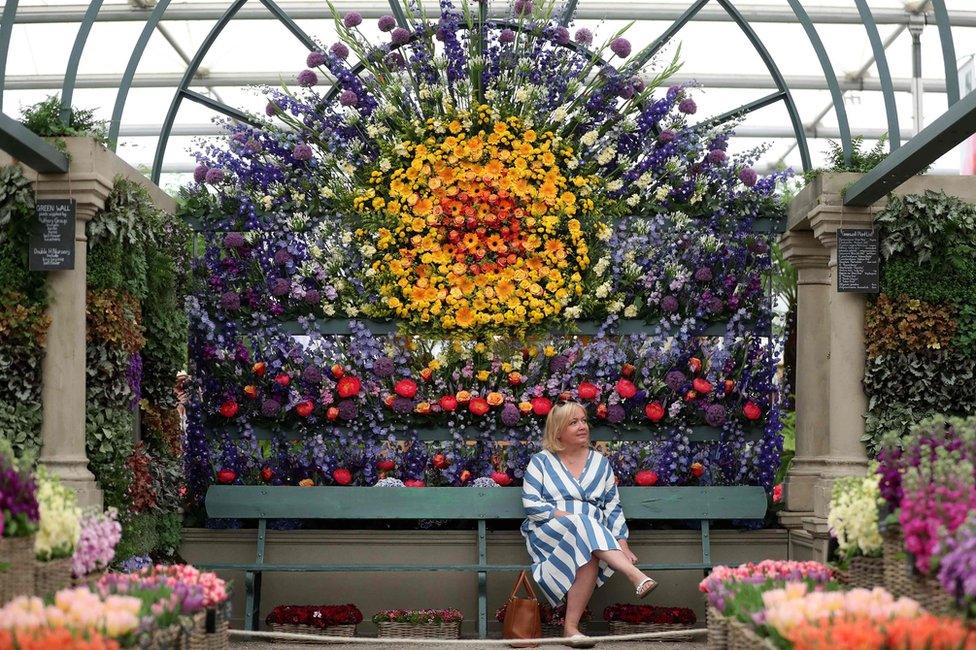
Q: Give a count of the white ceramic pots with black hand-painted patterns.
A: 0